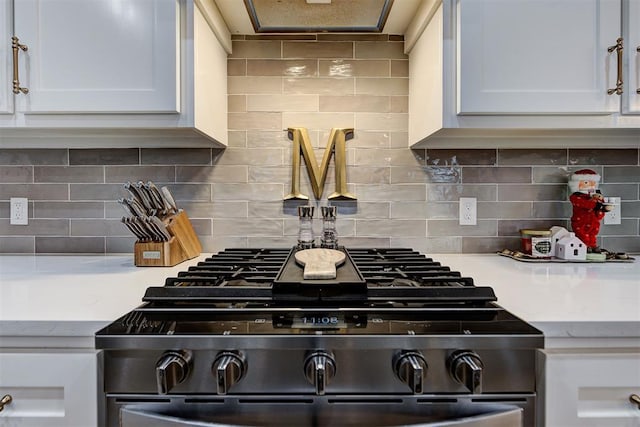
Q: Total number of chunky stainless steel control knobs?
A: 5